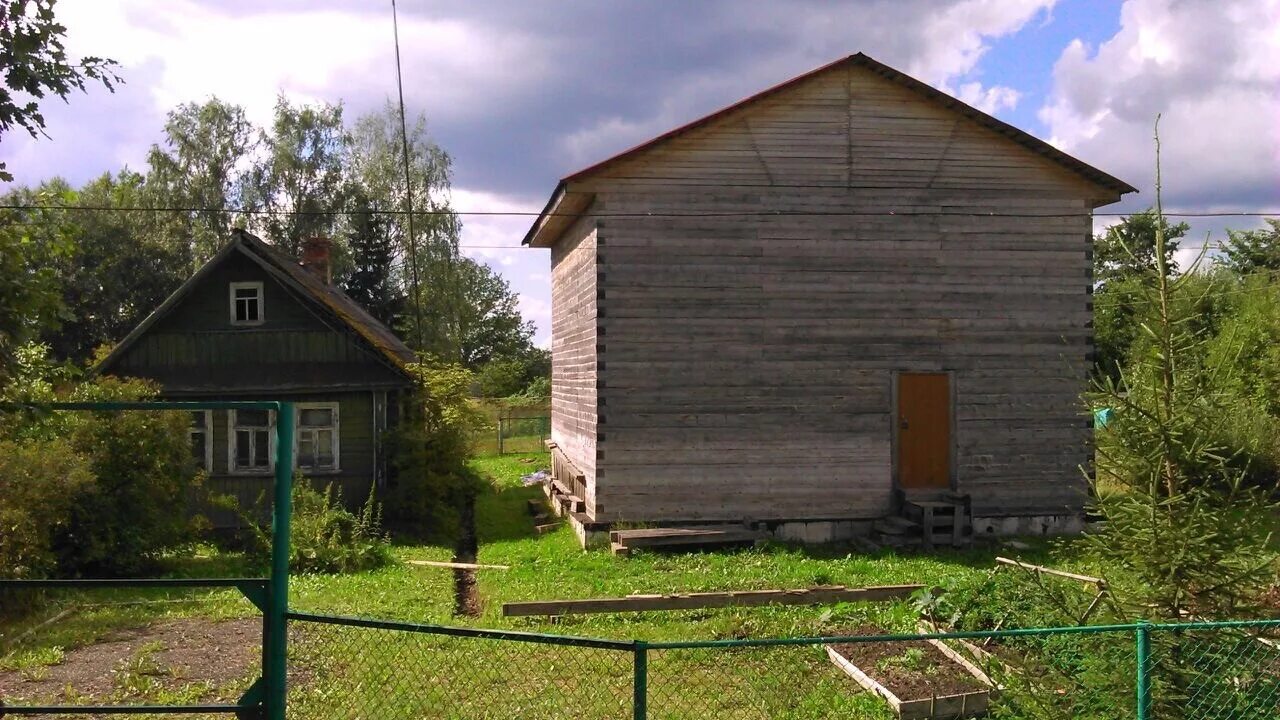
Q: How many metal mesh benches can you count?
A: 0